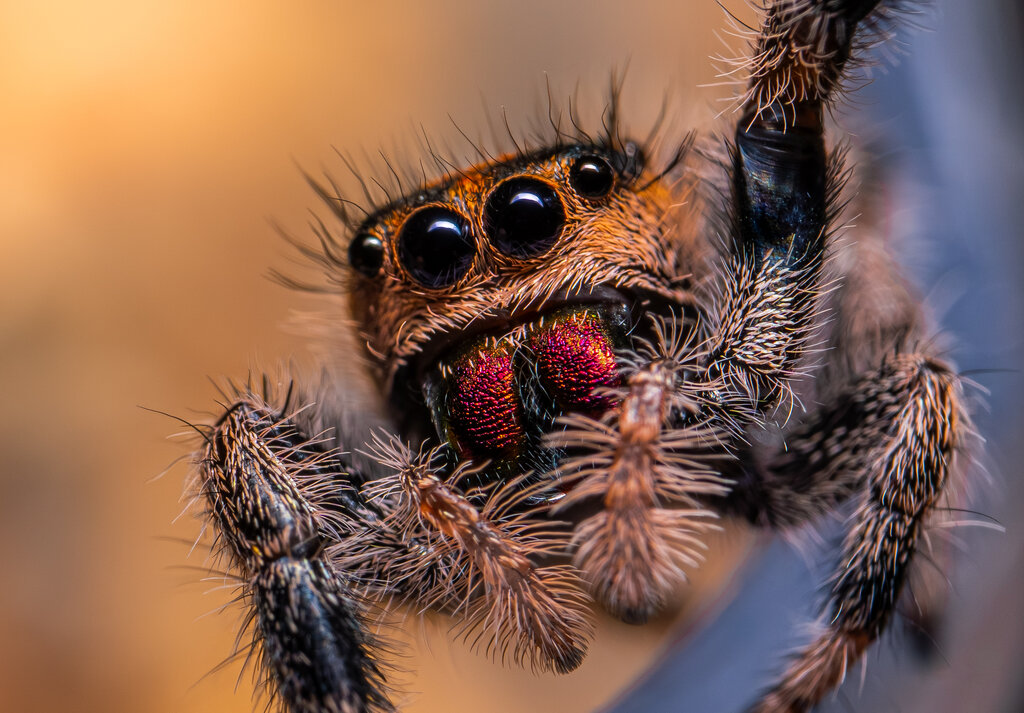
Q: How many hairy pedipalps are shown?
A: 2